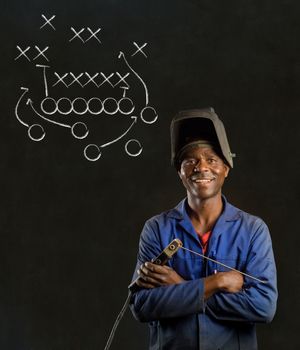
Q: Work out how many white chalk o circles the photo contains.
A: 11